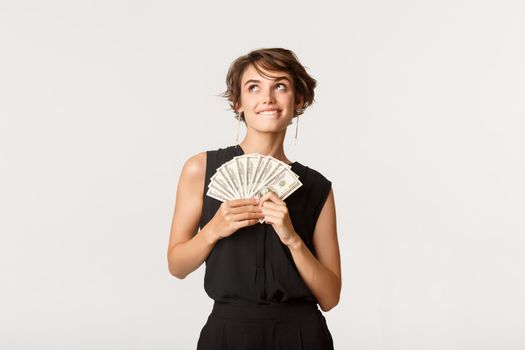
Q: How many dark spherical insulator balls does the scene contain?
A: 0